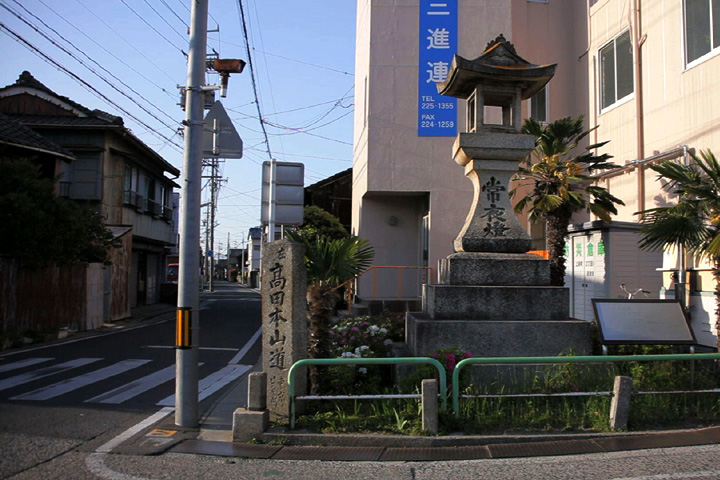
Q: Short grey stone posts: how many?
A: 3